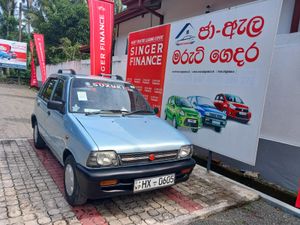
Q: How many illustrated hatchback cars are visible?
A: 3